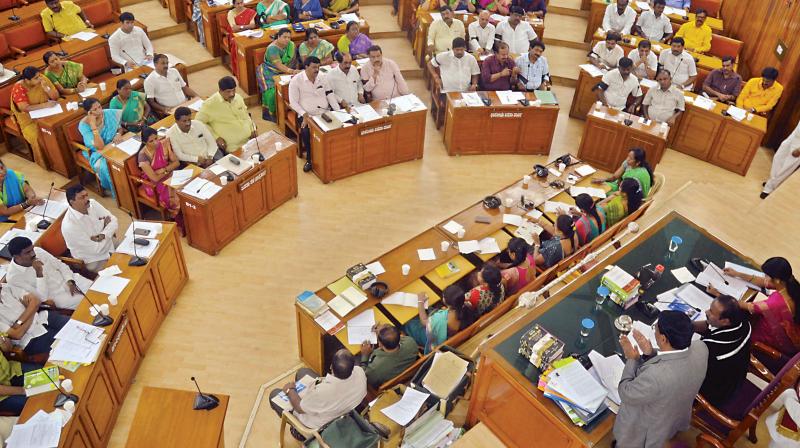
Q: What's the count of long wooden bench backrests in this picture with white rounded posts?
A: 1